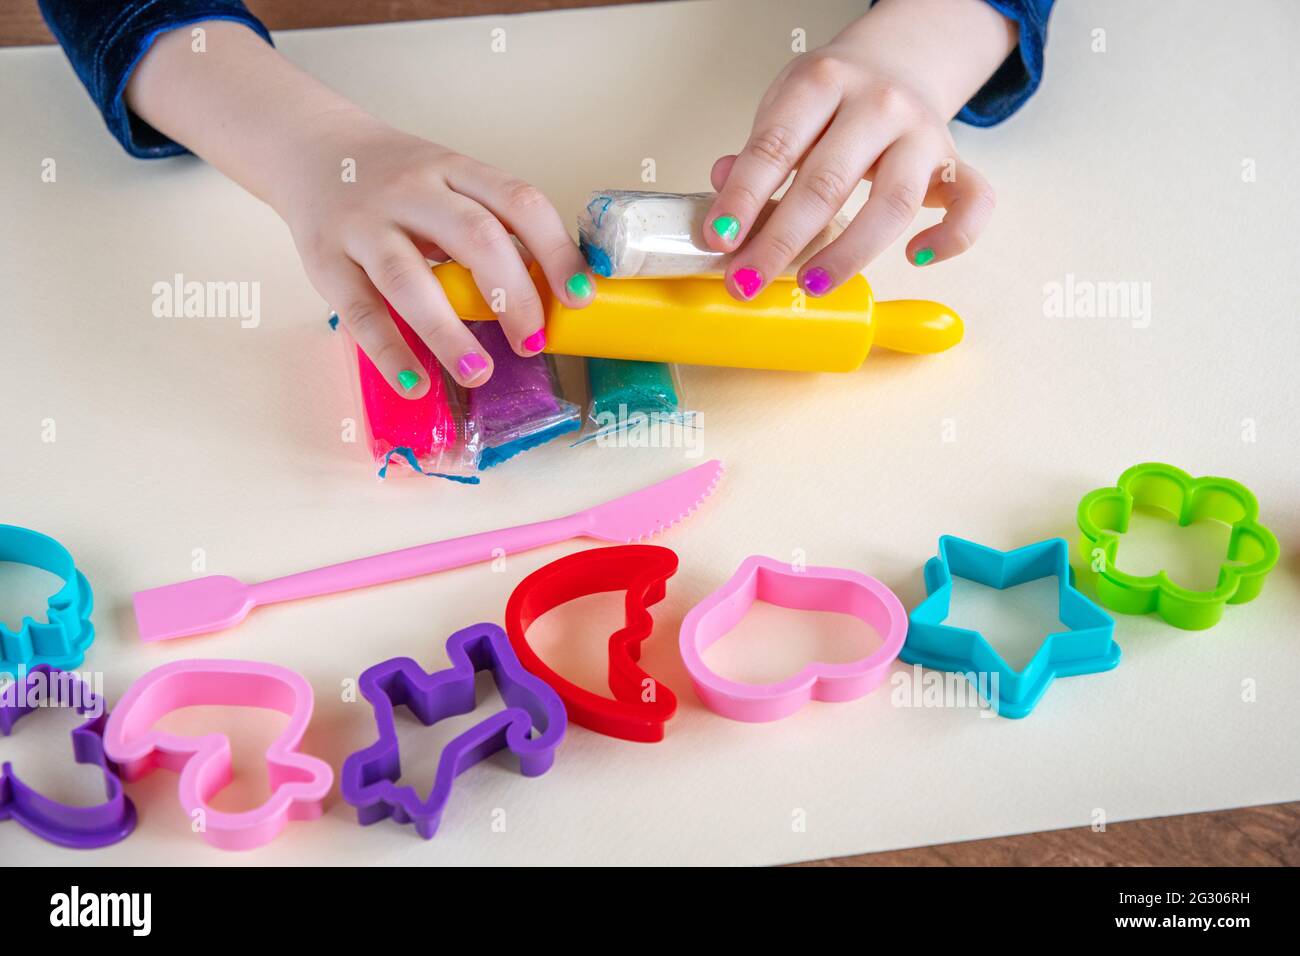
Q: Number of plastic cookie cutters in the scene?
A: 8